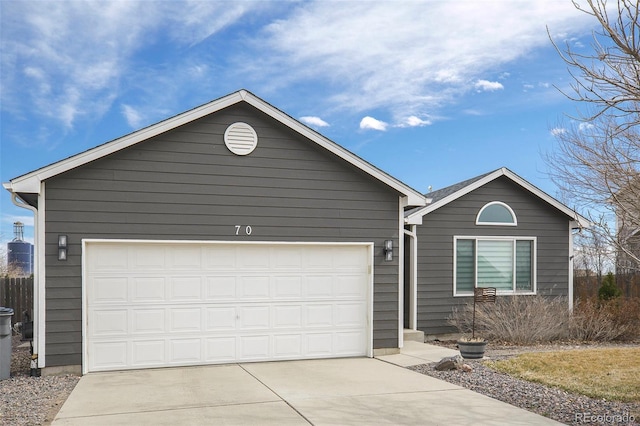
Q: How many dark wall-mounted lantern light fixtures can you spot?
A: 2